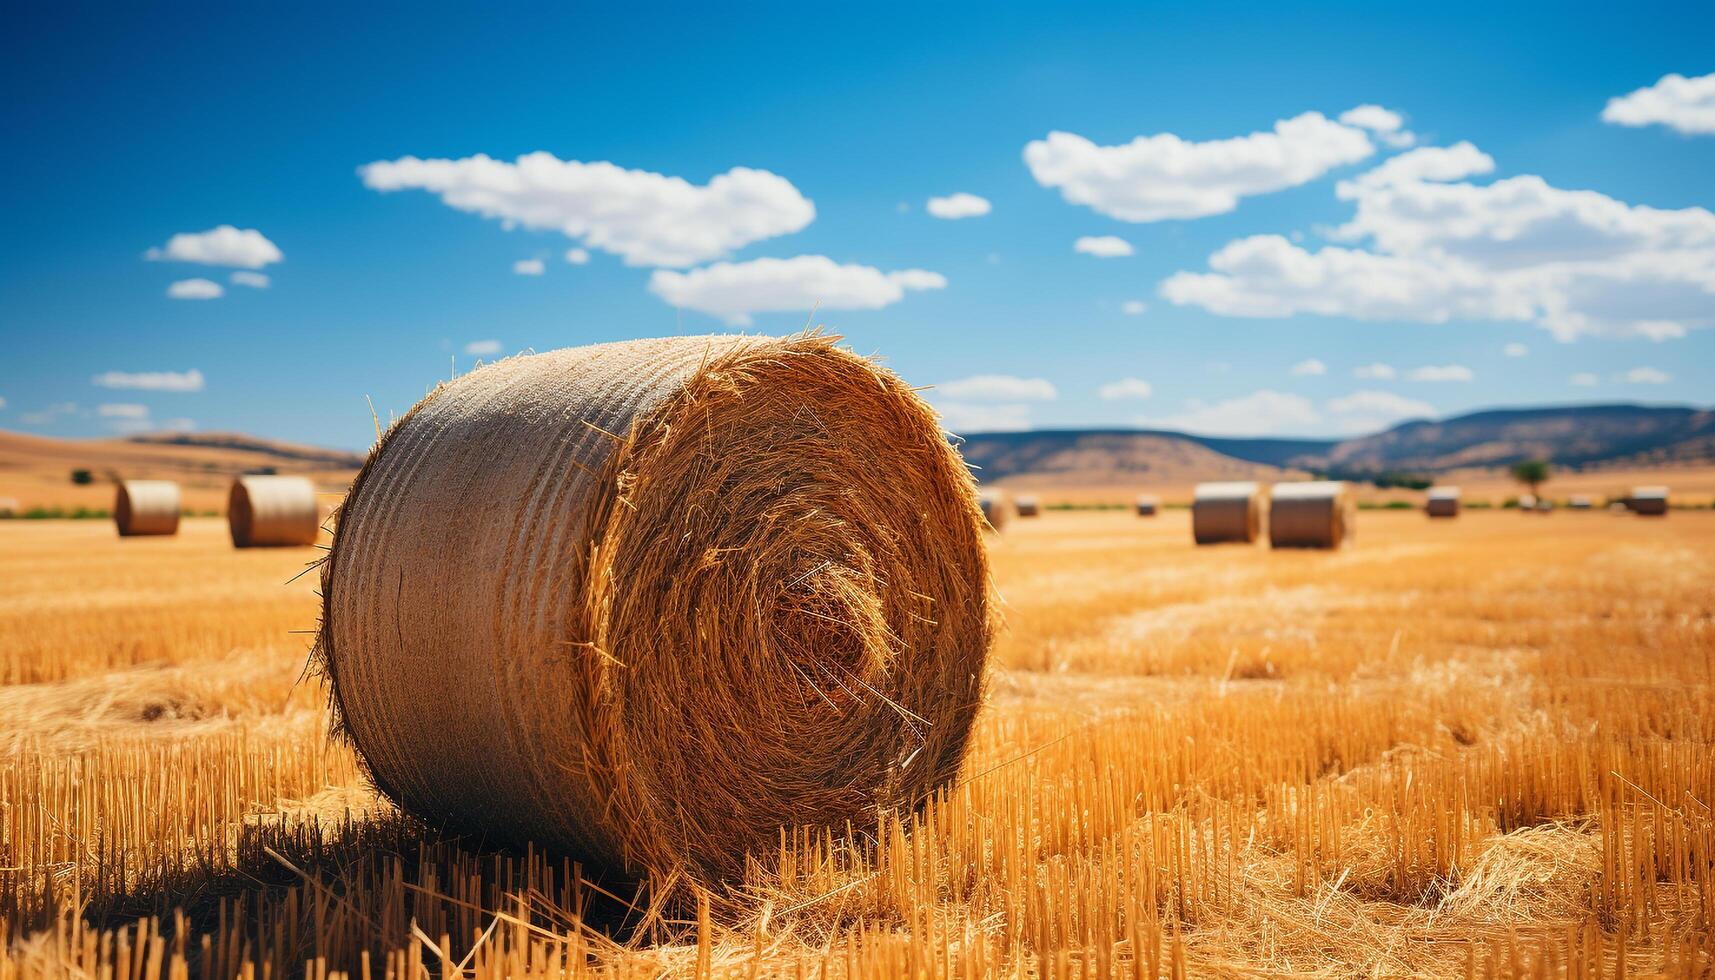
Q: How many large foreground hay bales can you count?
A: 1